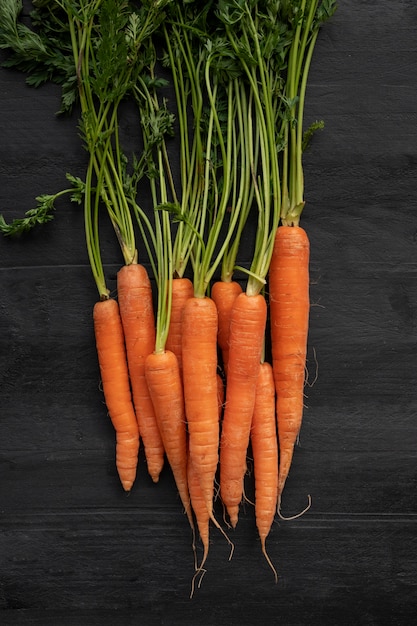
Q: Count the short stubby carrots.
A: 0